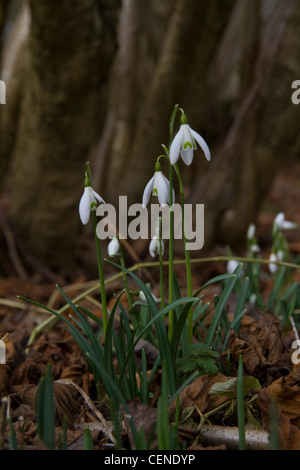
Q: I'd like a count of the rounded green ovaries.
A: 3